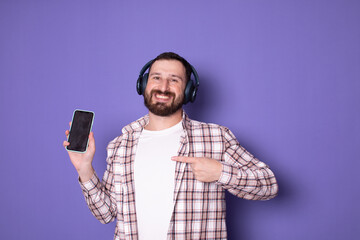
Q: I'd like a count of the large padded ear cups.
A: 2